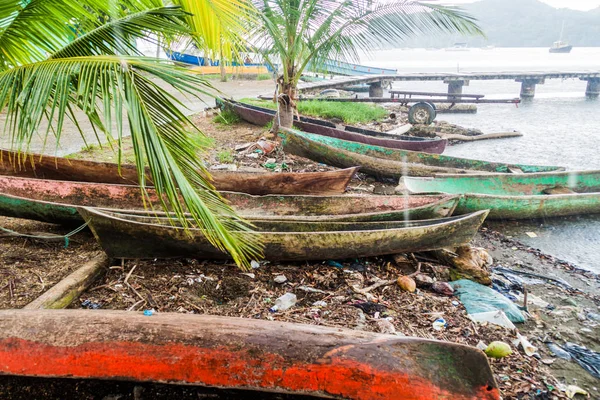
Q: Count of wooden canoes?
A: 7